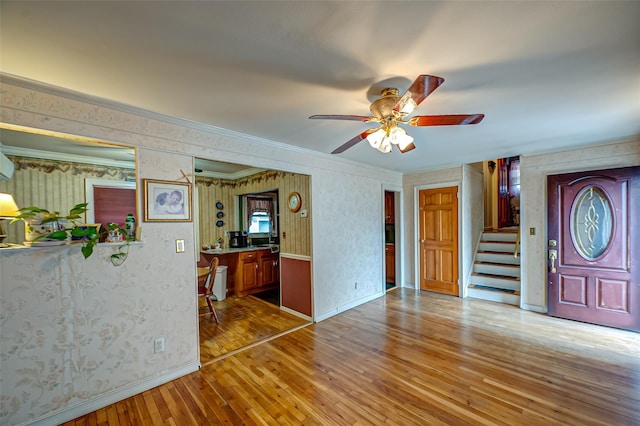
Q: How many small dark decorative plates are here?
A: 3